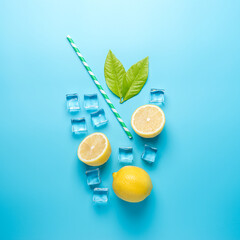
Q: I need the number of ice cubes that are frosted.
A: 0